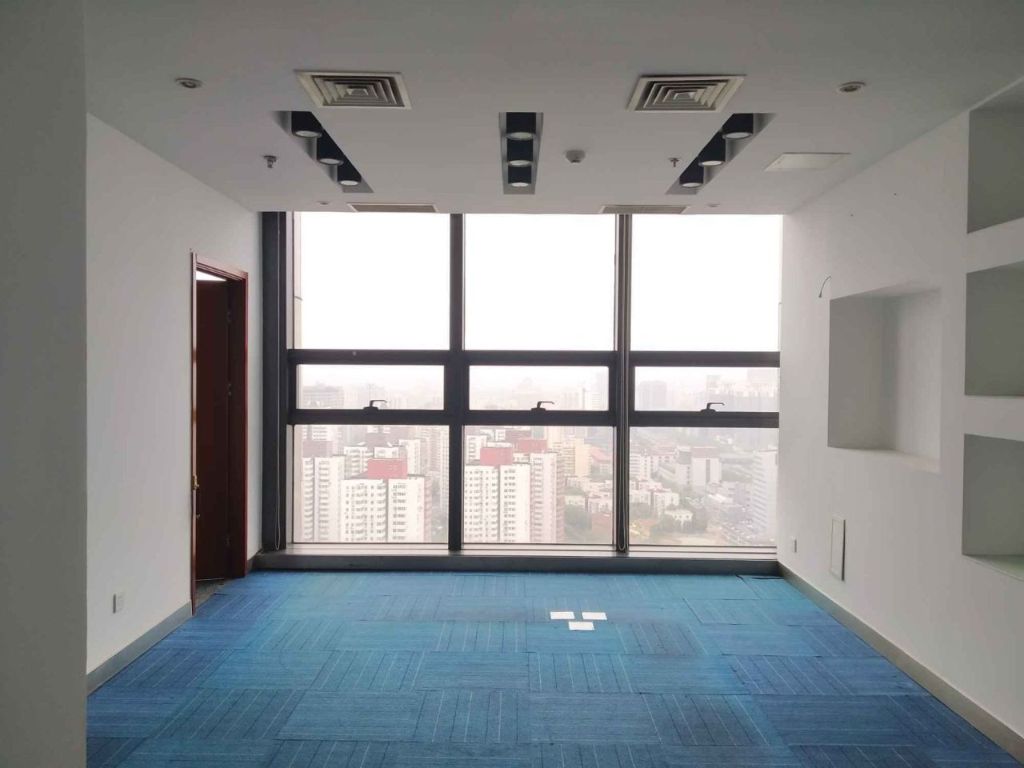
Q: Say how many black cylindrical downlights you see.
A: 9